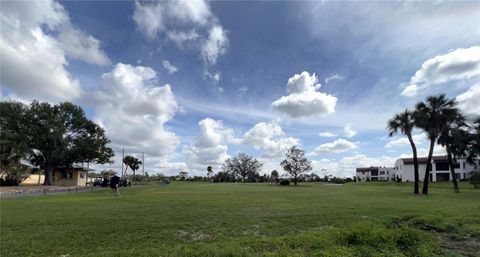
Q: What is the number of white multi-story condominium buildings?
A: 2